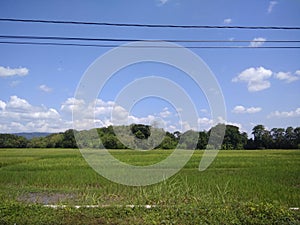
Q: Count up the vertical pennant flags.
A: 0